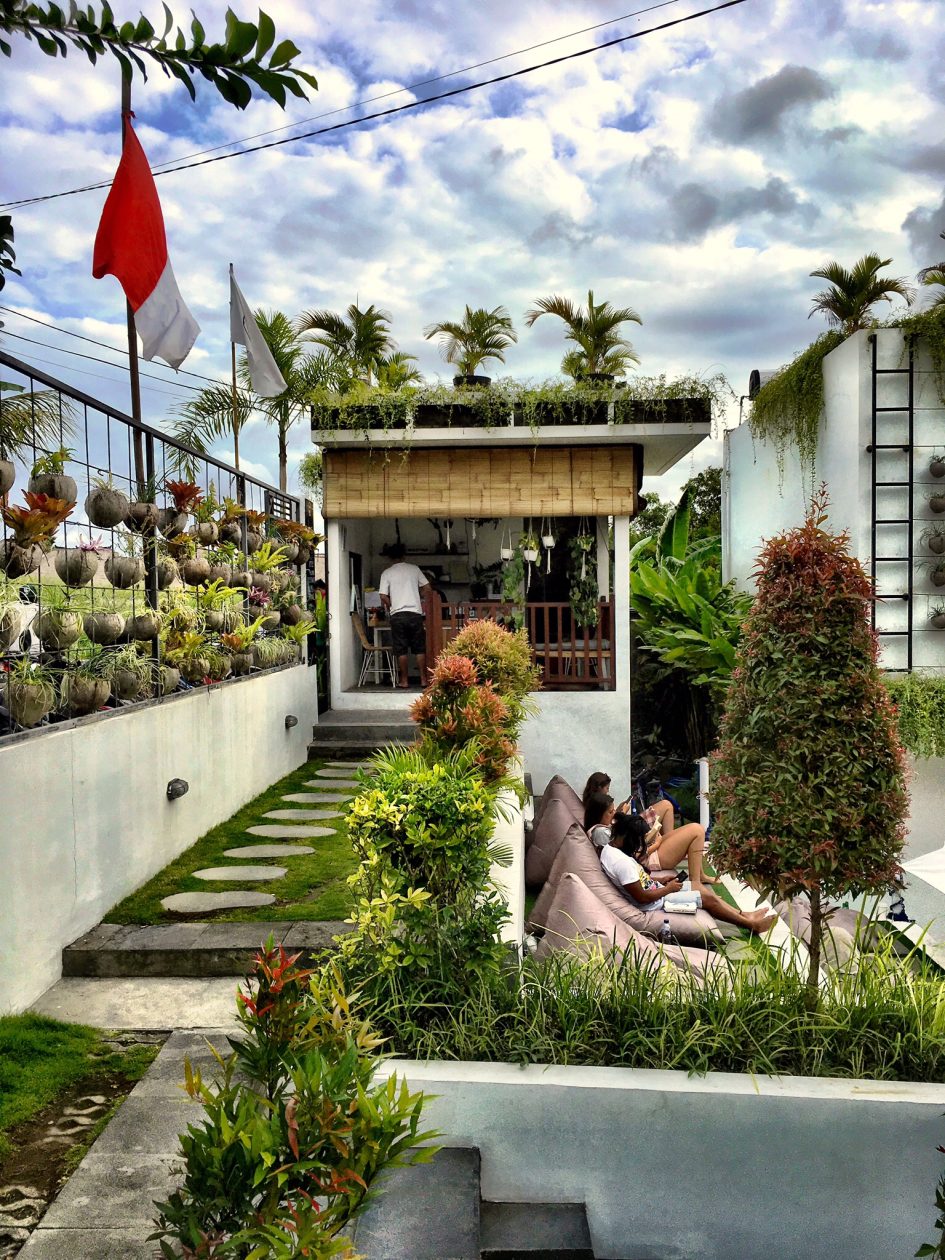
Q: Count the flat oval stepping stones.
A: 9